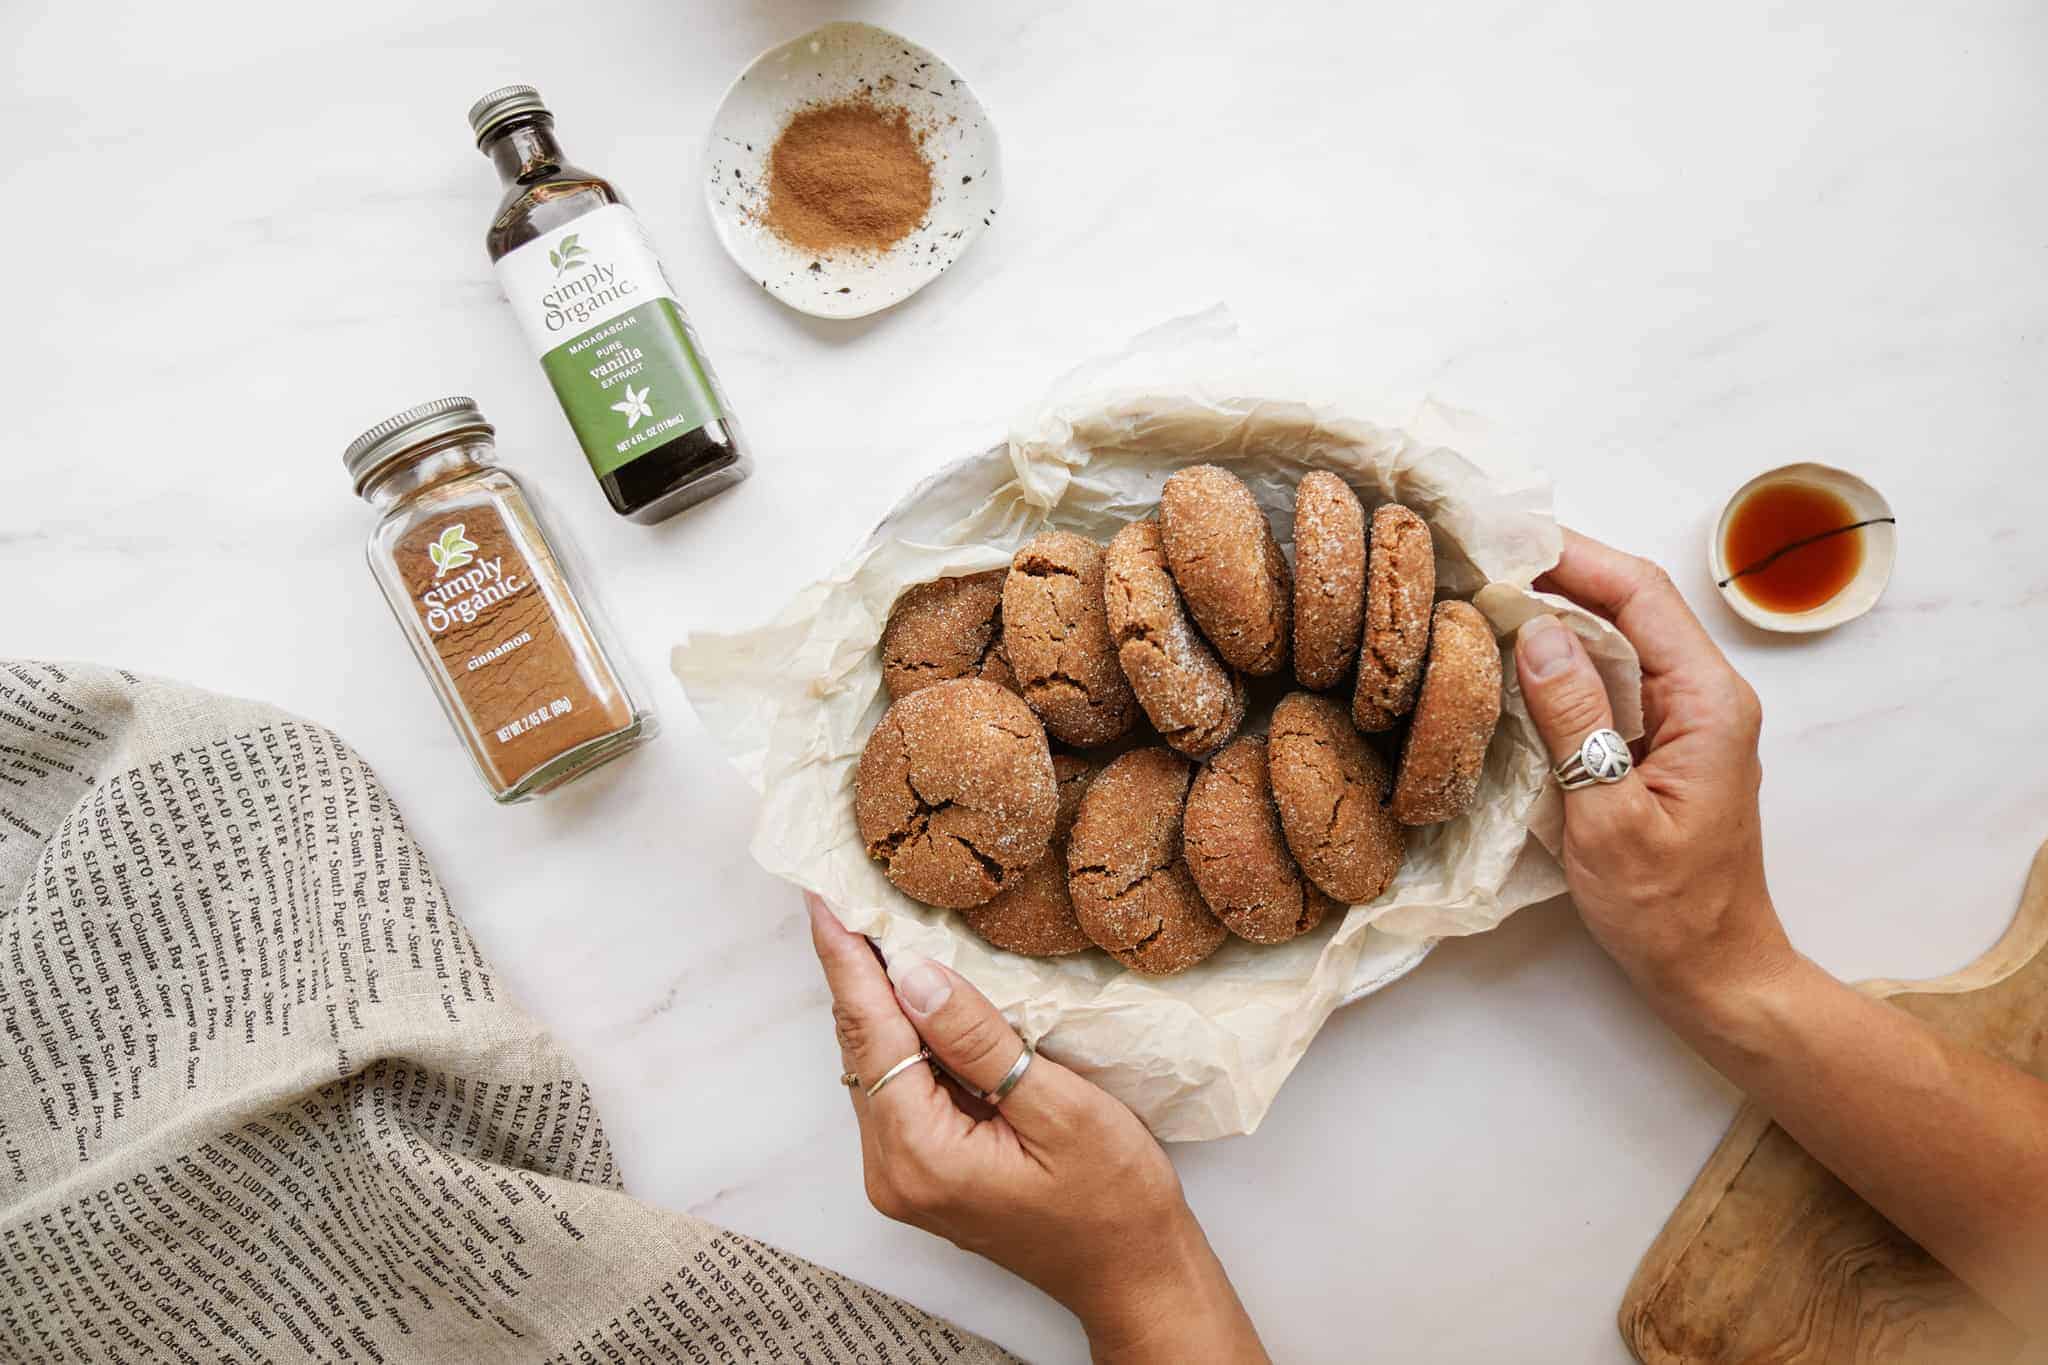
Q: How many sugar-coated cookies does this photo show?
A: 12